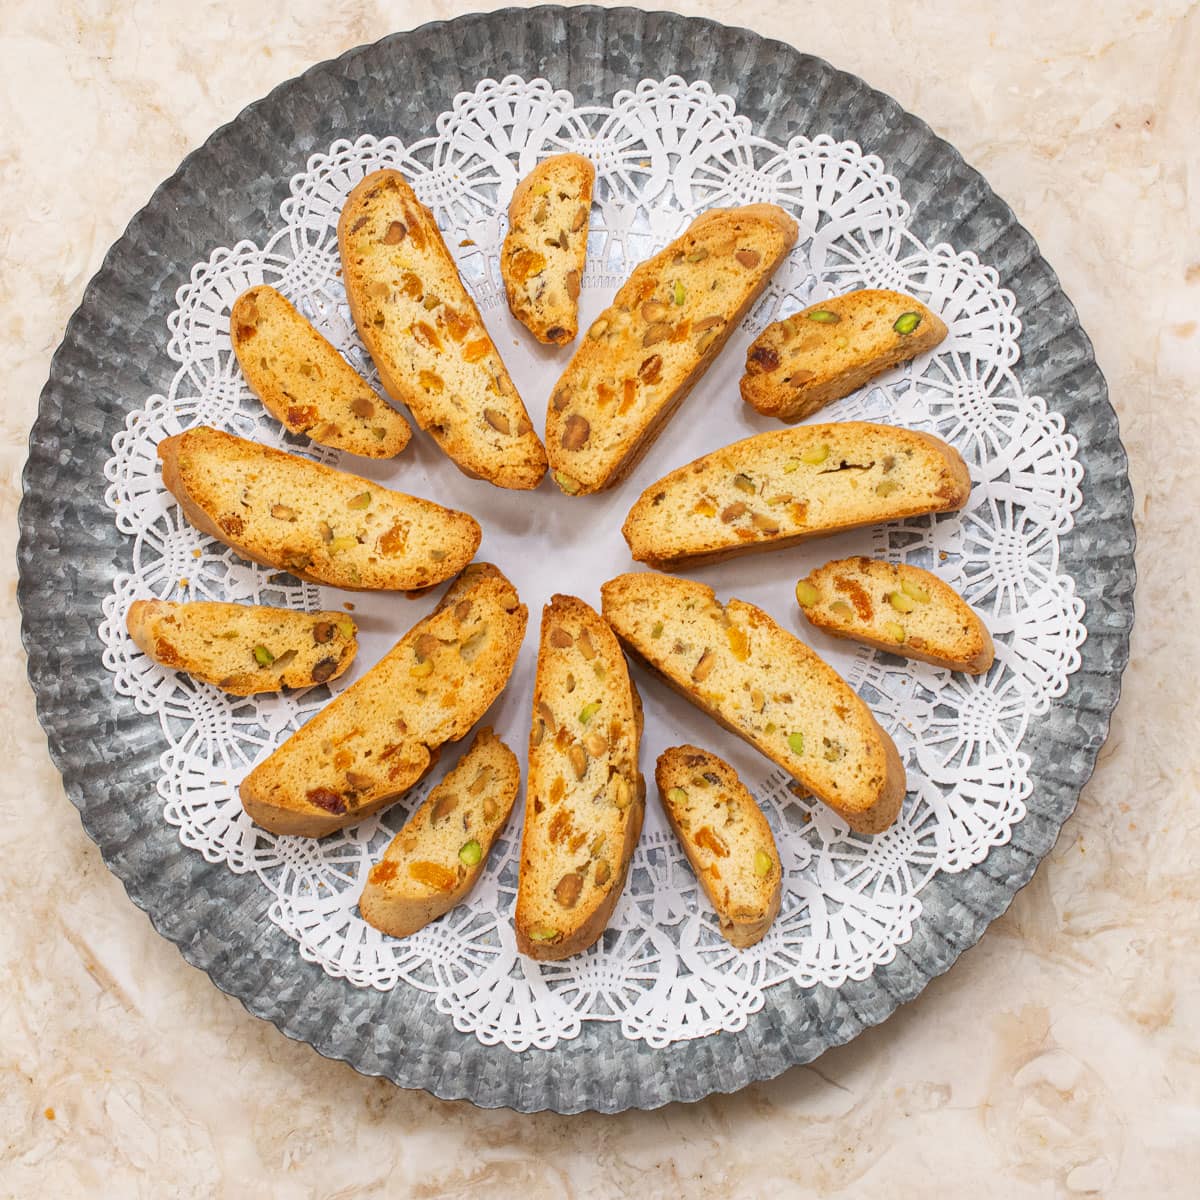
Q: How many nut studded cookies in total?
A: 14